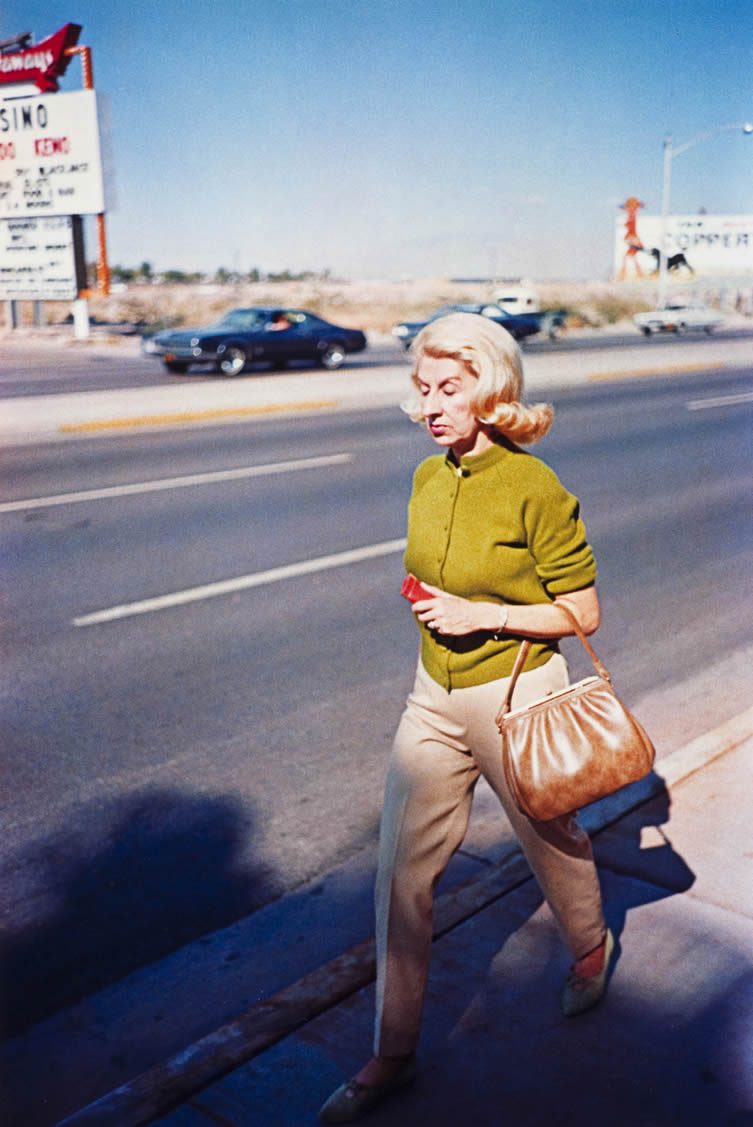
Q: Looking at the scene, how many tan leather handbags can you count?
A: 1